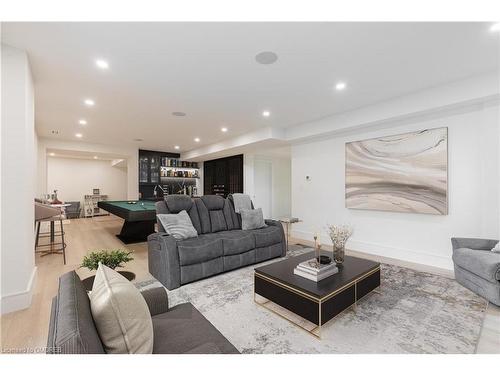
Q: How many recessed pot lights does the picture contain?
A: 12